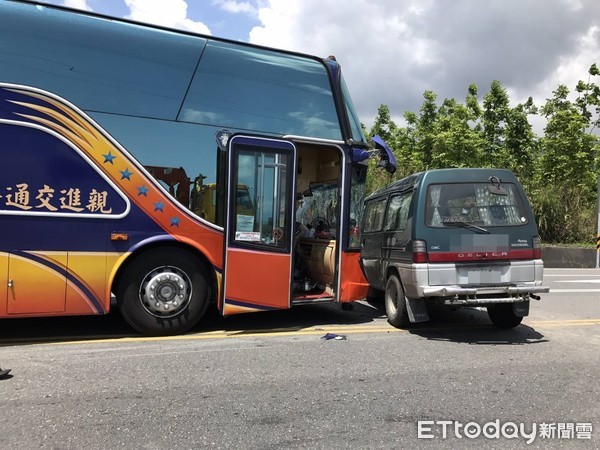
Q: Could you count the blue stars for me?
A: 5